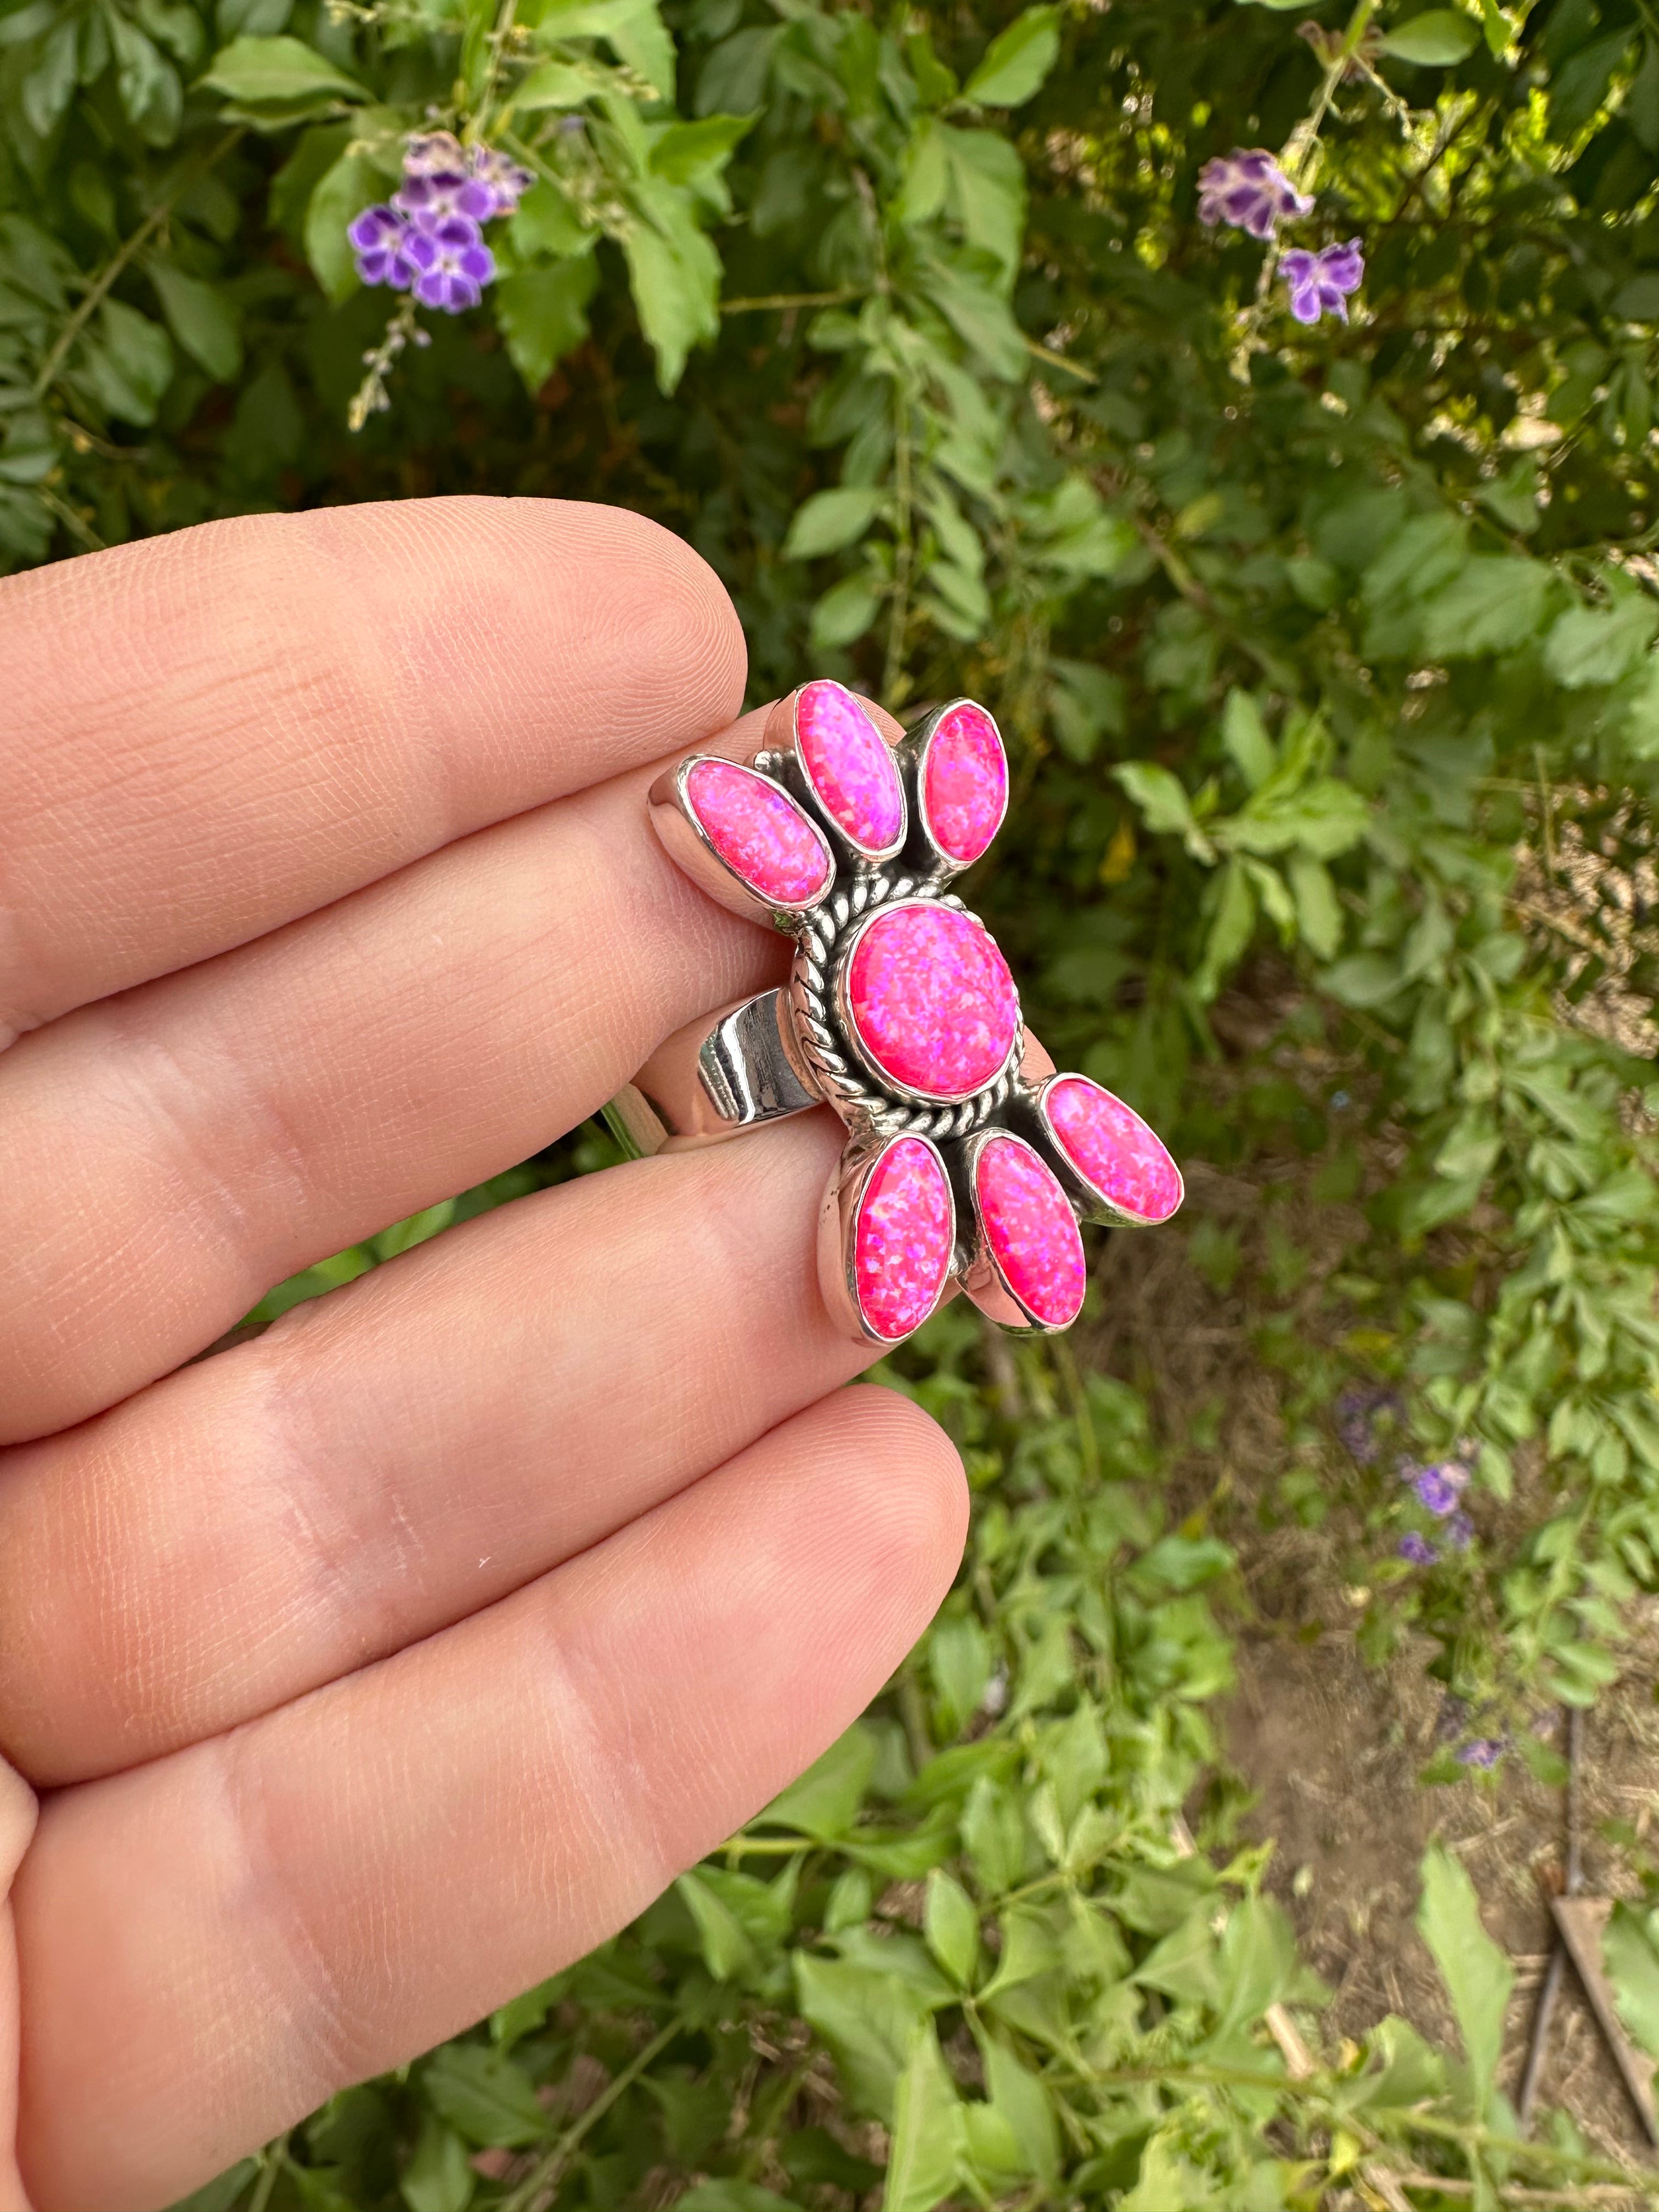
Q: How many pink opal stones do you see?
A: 7